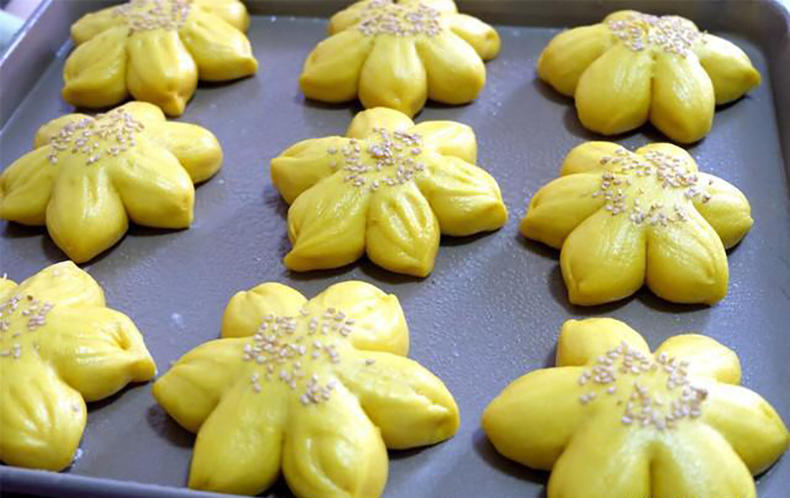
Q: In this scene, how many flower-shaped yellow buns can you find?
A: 9